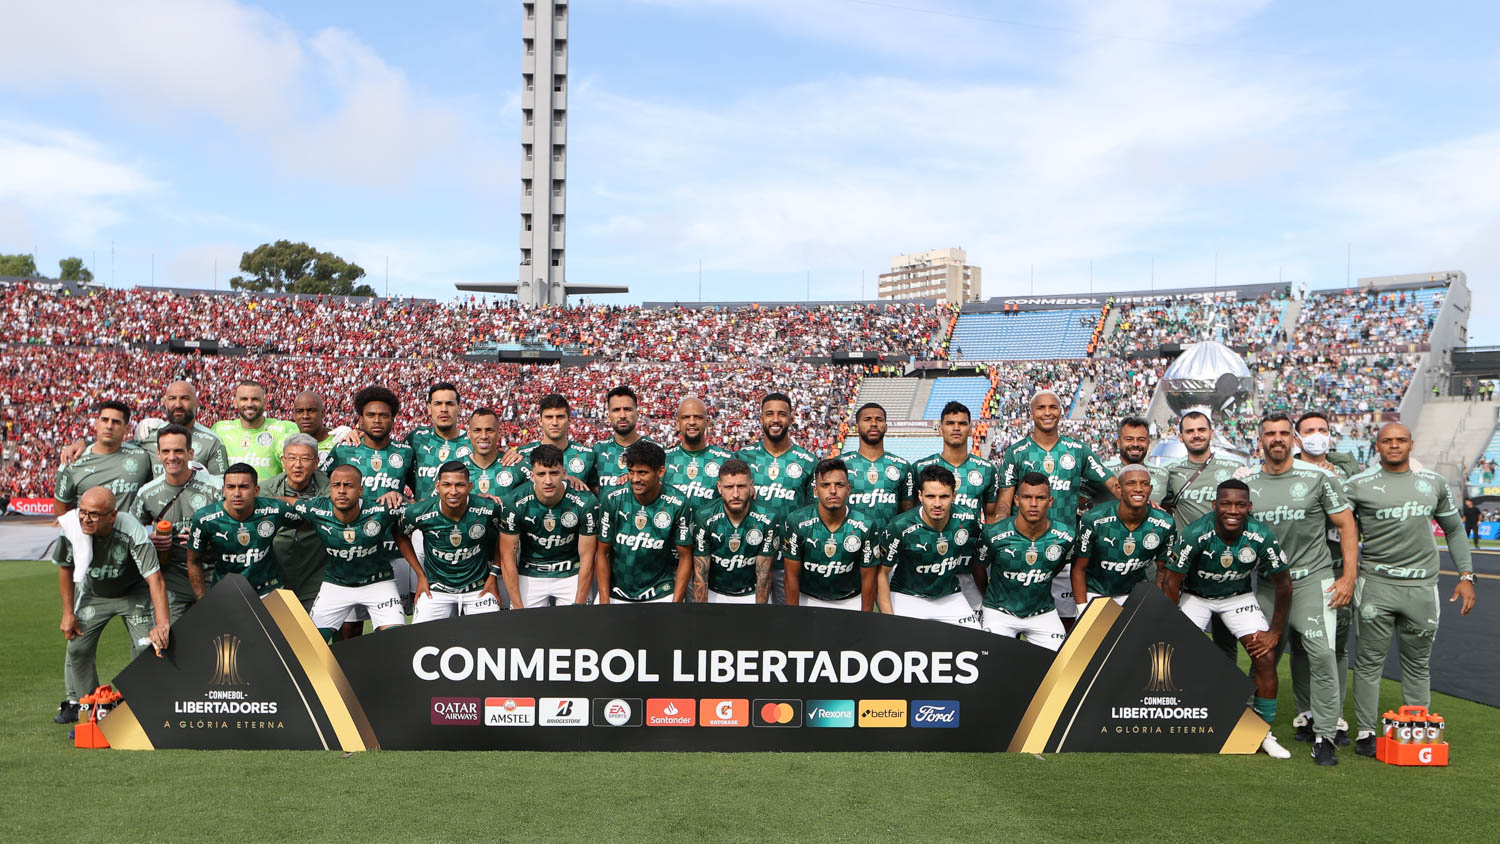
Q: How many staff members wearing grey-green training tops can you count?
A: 10